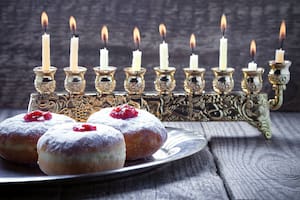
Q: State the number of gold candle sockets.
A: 9